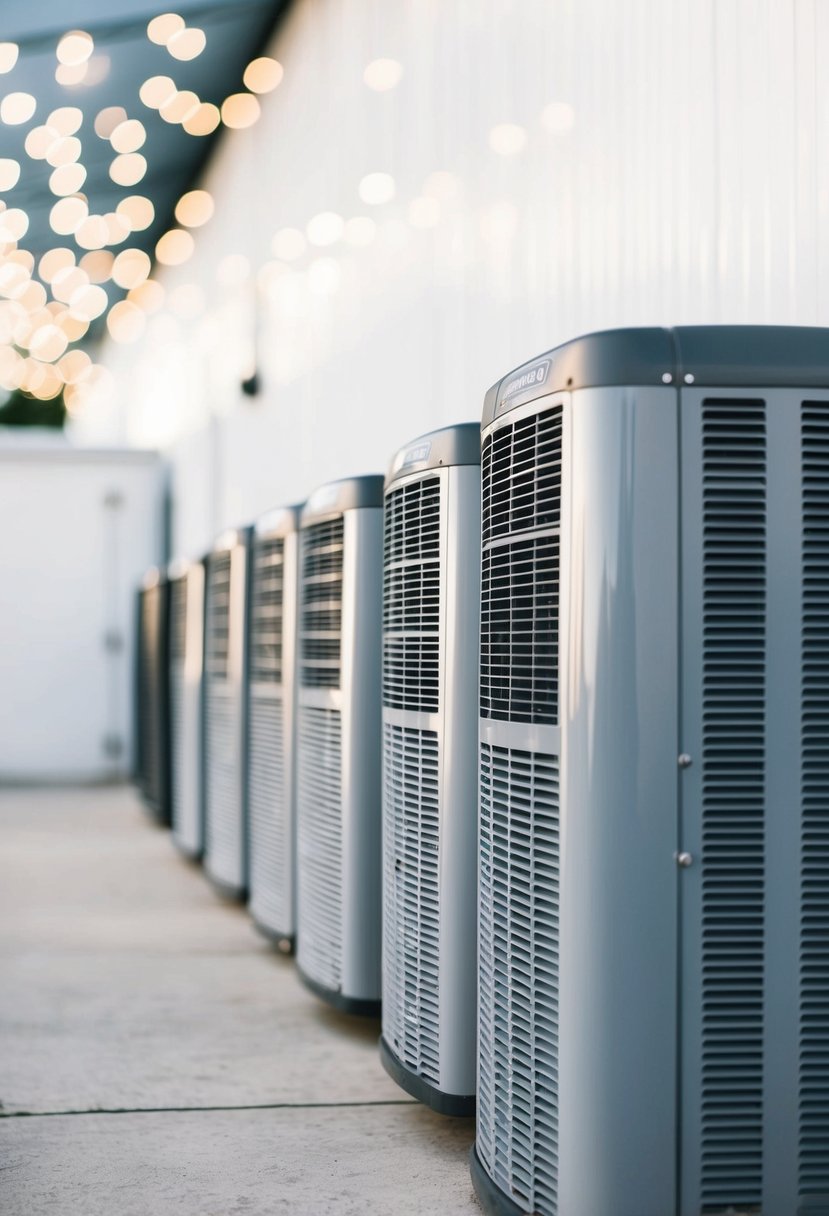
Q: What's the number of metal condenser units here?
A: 7